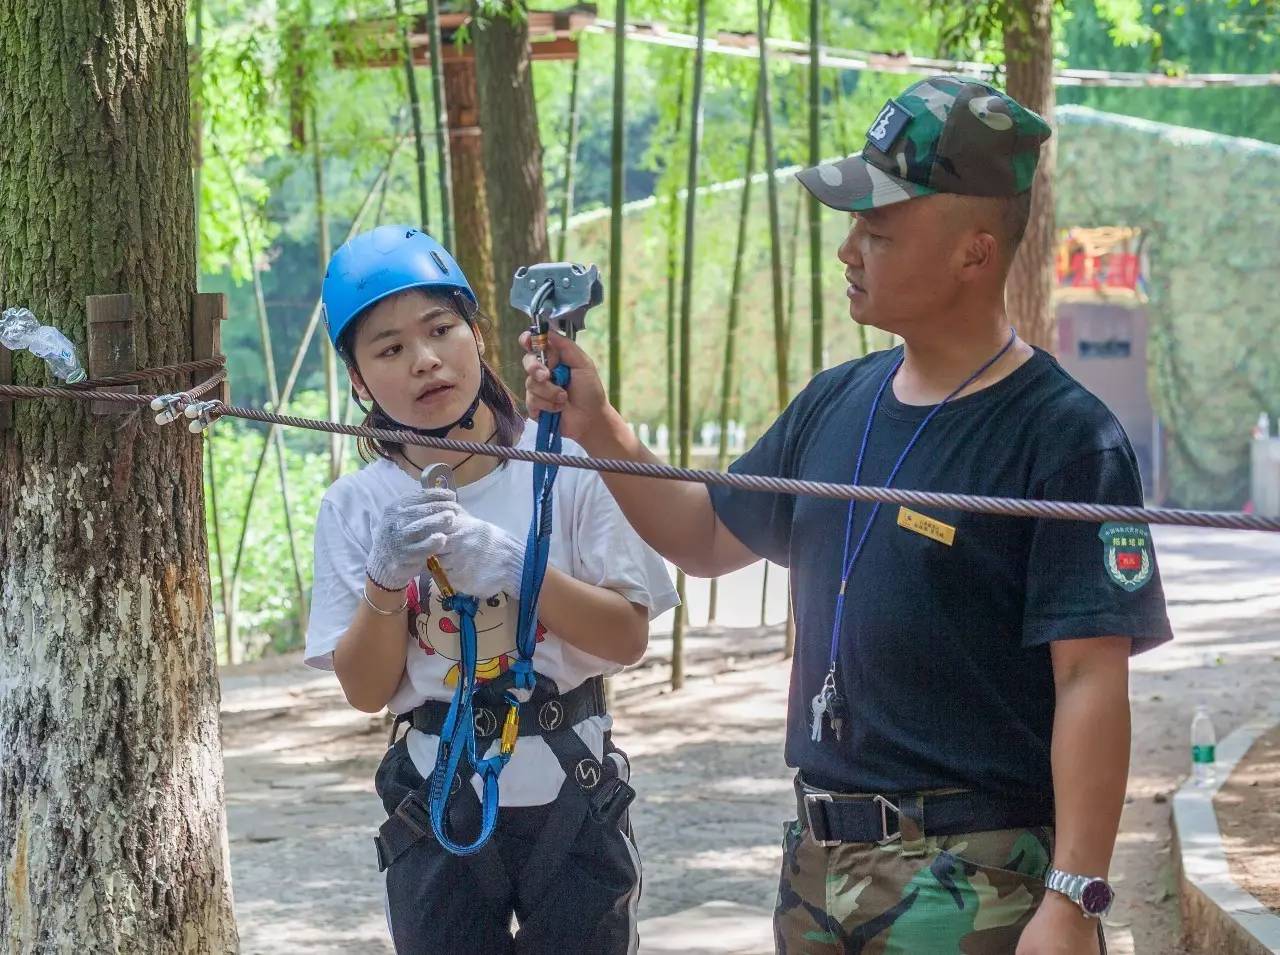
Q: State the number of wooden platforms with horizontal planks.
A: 1